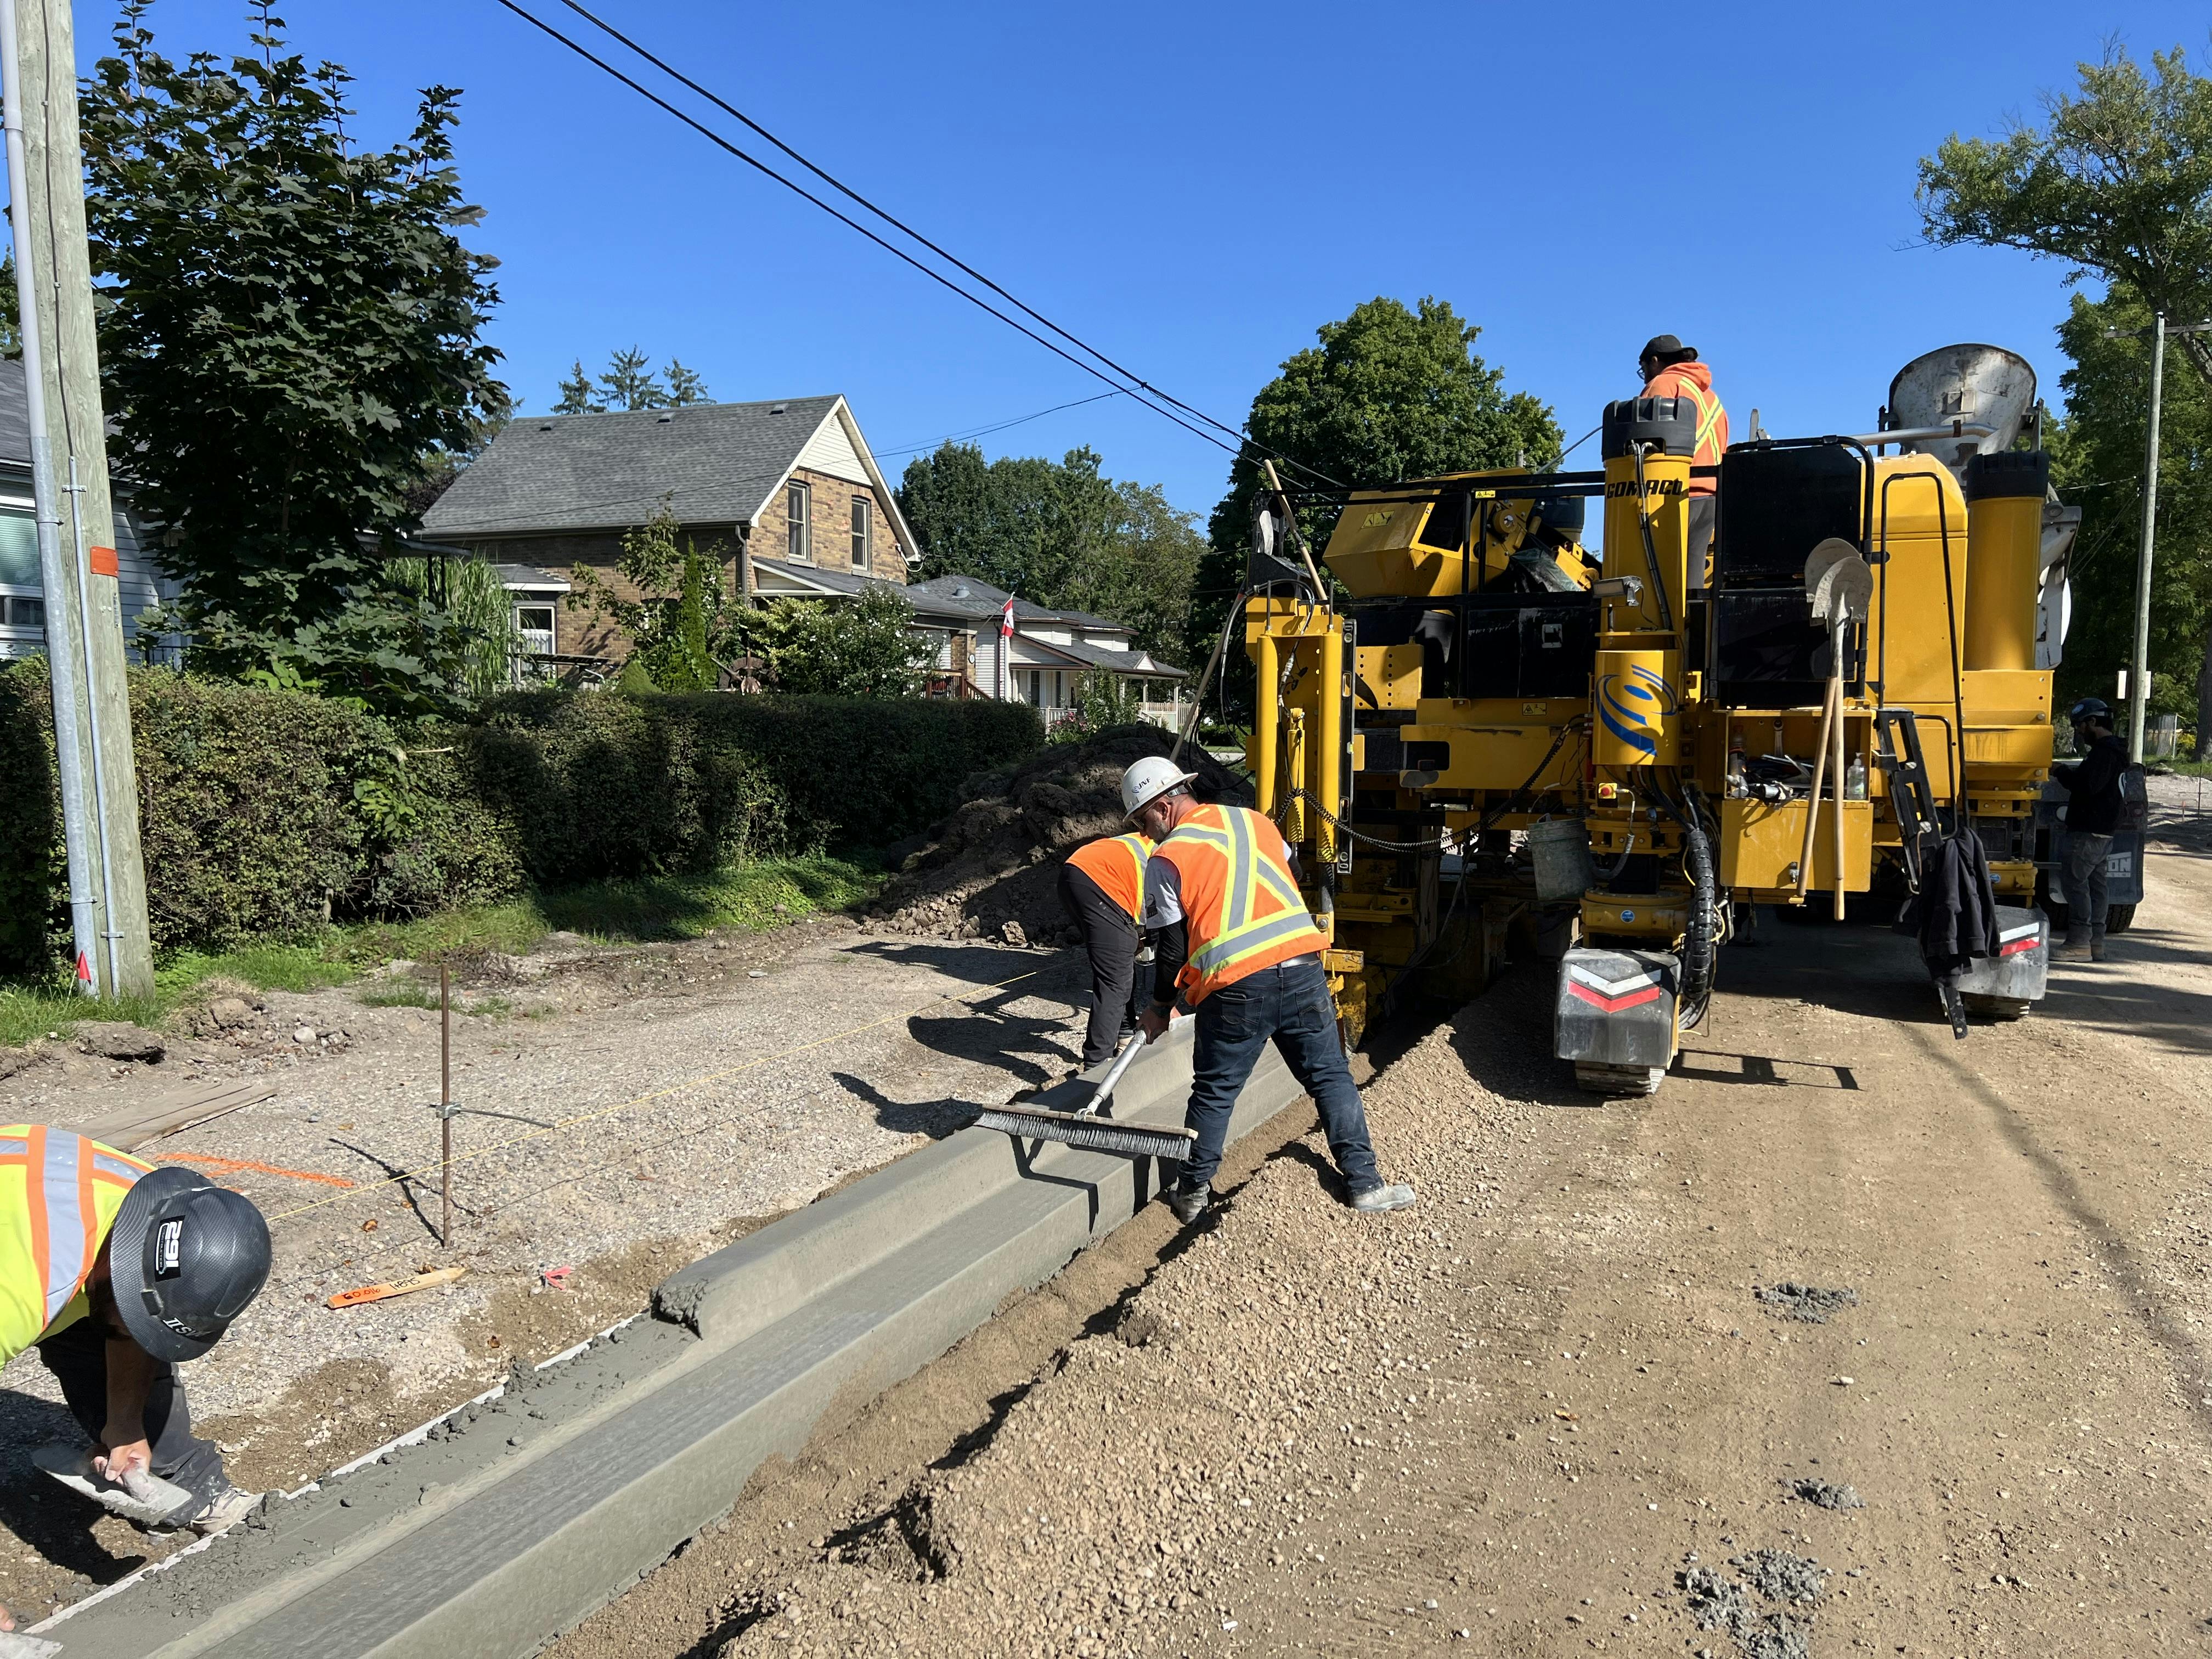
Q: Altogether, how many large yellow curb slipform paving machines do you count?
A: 1